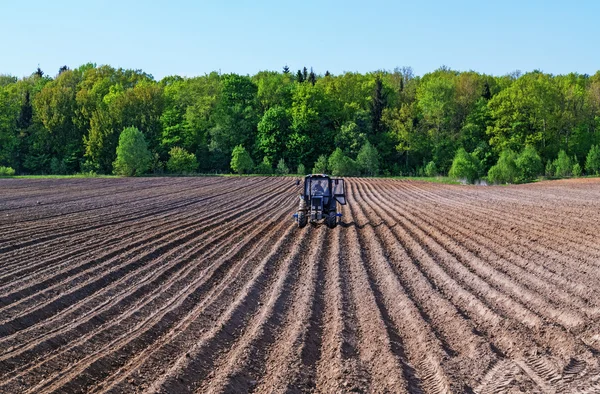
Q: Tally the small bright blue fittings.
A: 2